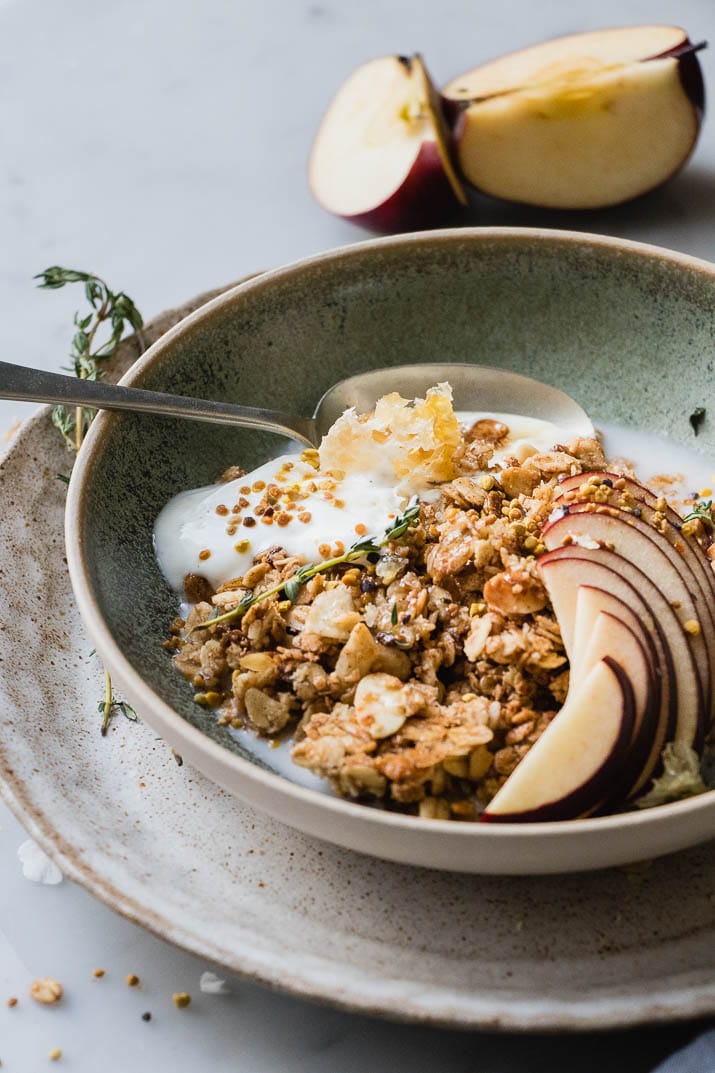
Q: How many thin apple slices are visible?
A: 9